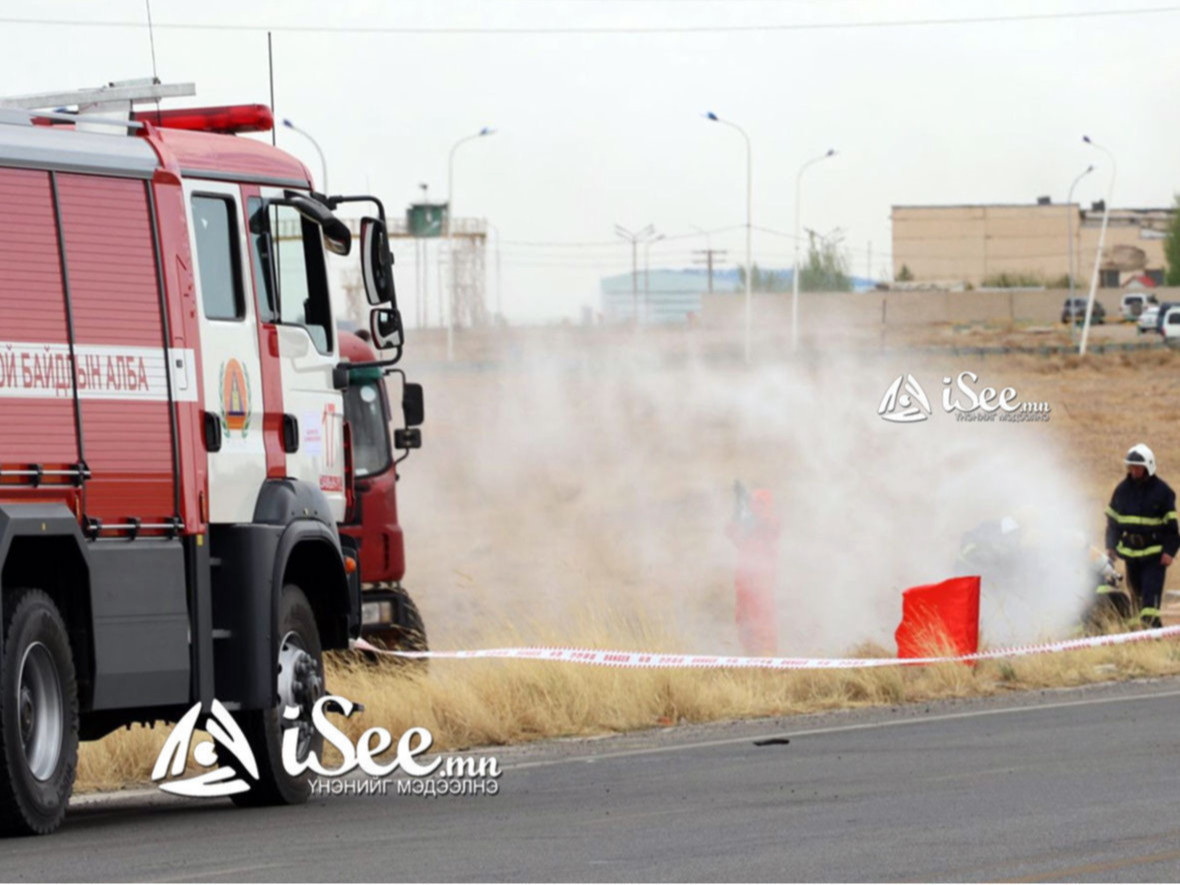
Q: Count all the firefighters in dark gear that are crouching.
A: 2